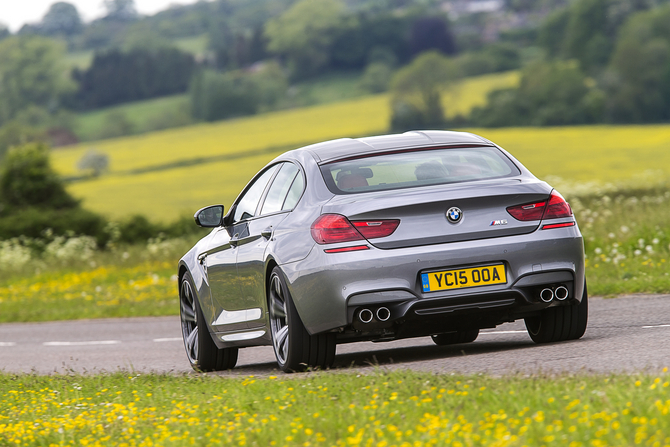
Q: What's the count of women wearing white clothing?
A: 0